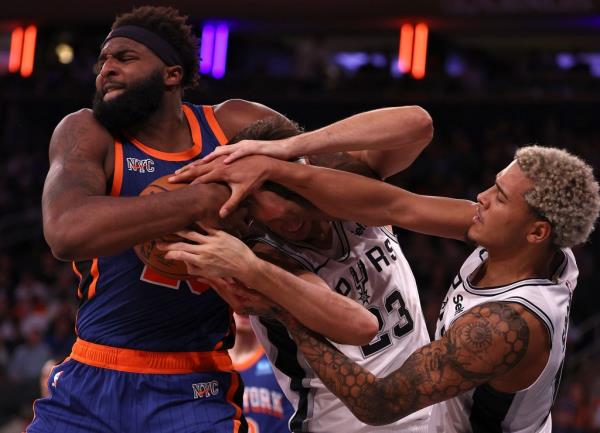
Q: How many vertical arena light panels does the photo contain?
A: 6